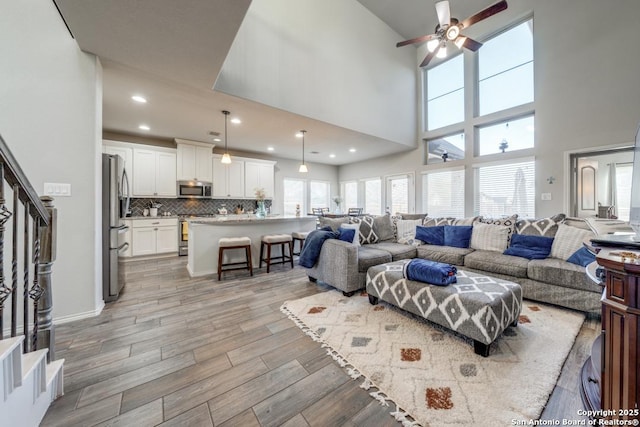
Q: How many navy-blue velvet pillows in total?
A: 5